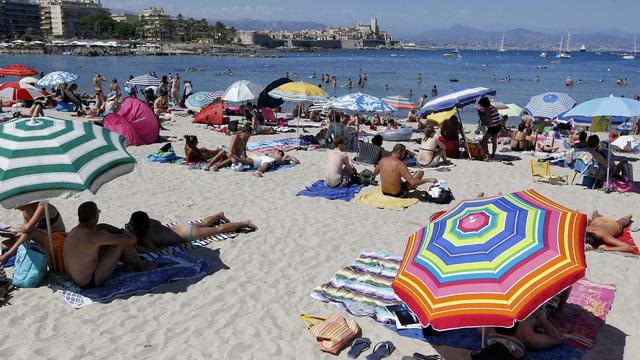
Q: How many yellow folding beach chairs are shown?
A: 1